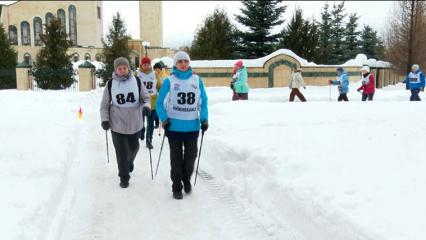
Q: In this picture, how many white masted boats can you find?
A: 0